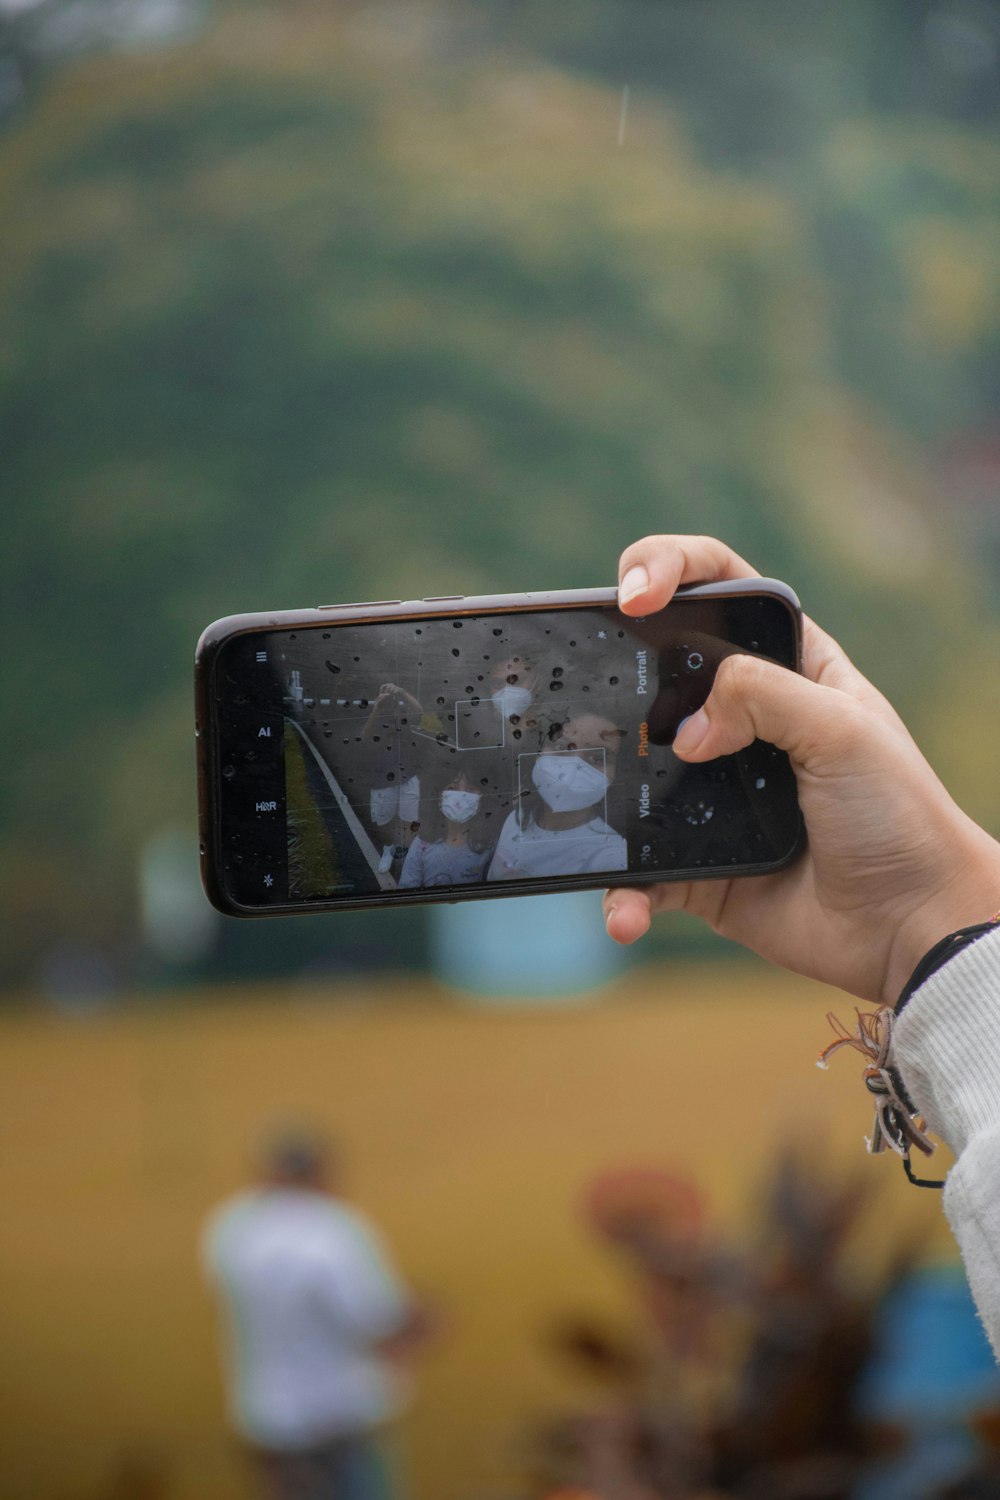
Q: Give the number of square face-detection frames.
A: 2